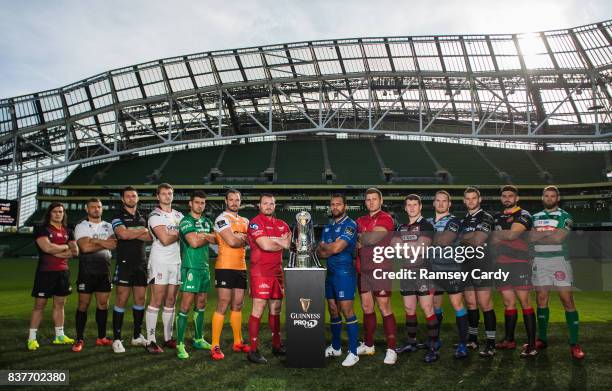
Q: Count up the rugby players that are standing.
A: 14